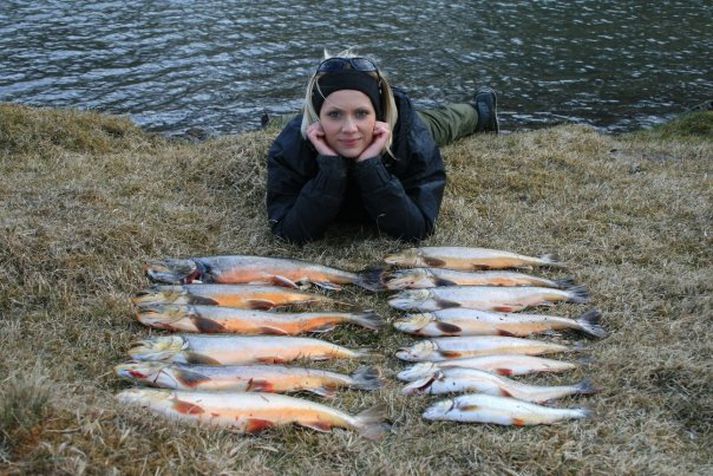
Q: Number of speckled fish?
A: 14